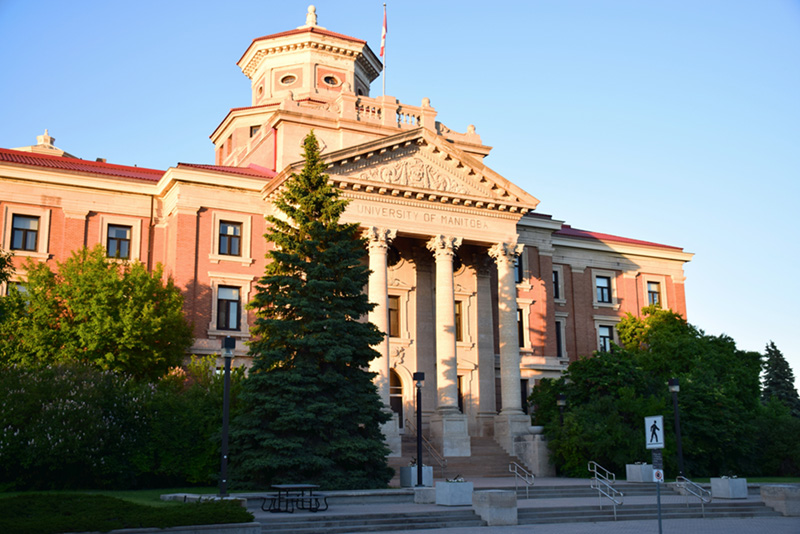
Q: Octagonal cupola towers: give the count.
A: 1